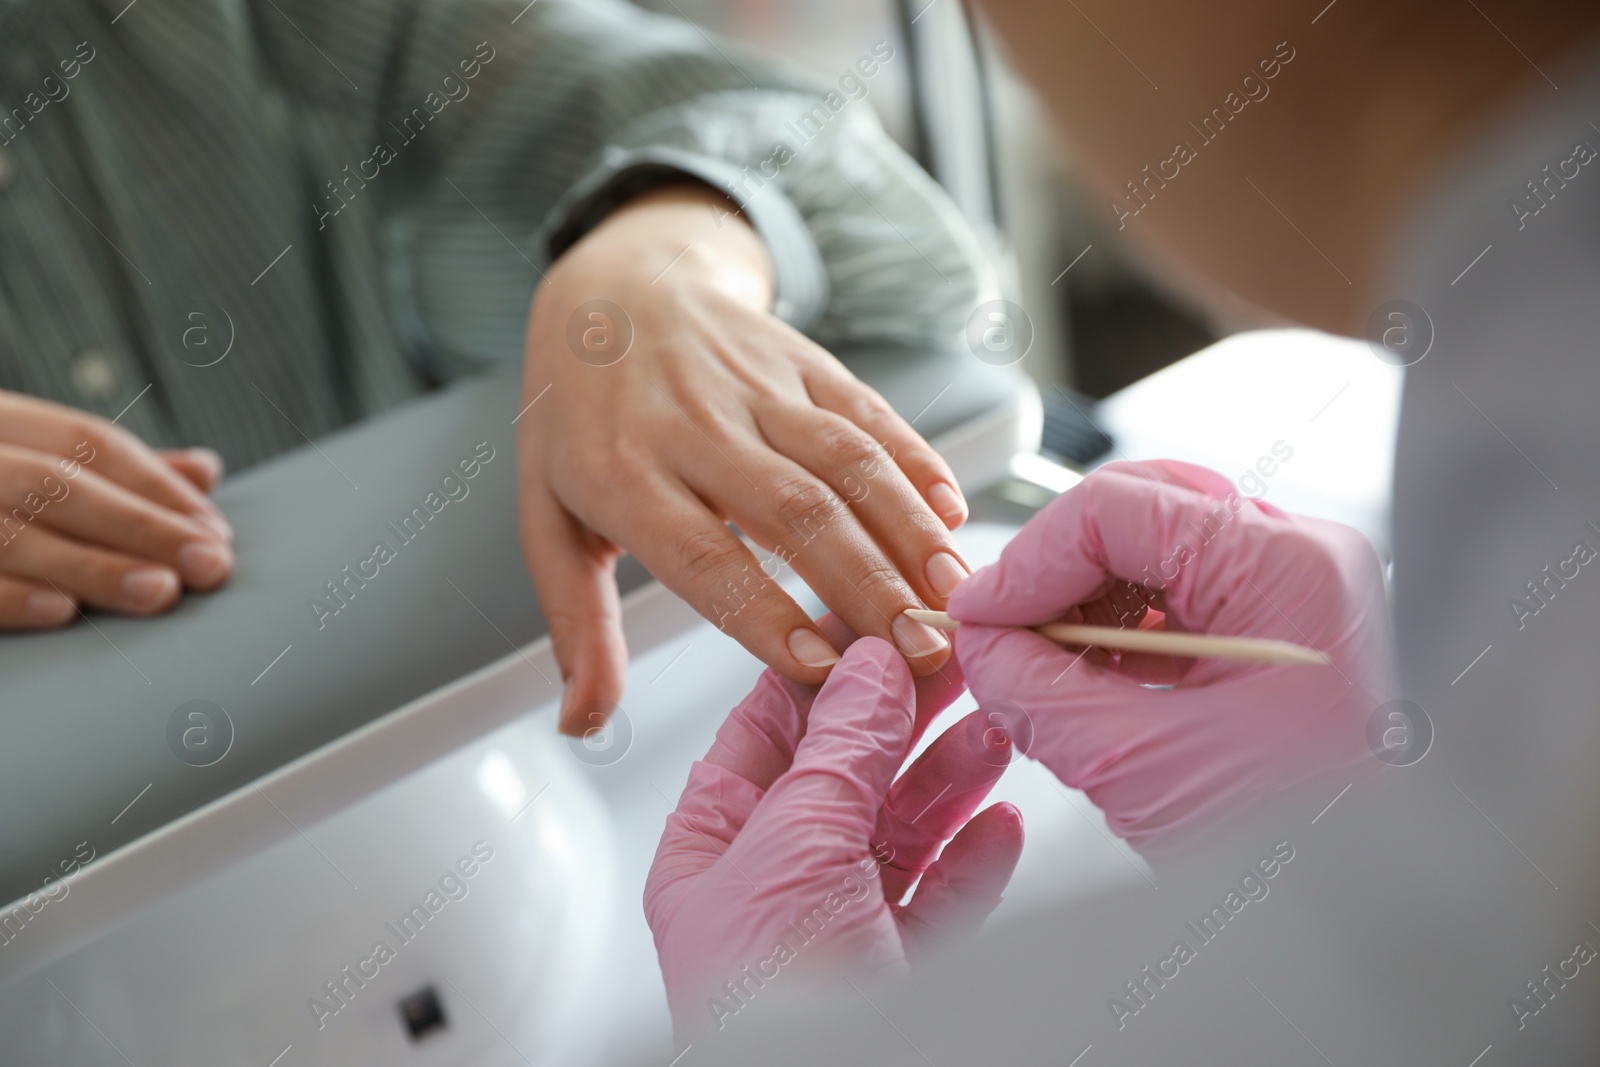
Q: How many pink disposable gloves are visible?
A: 2